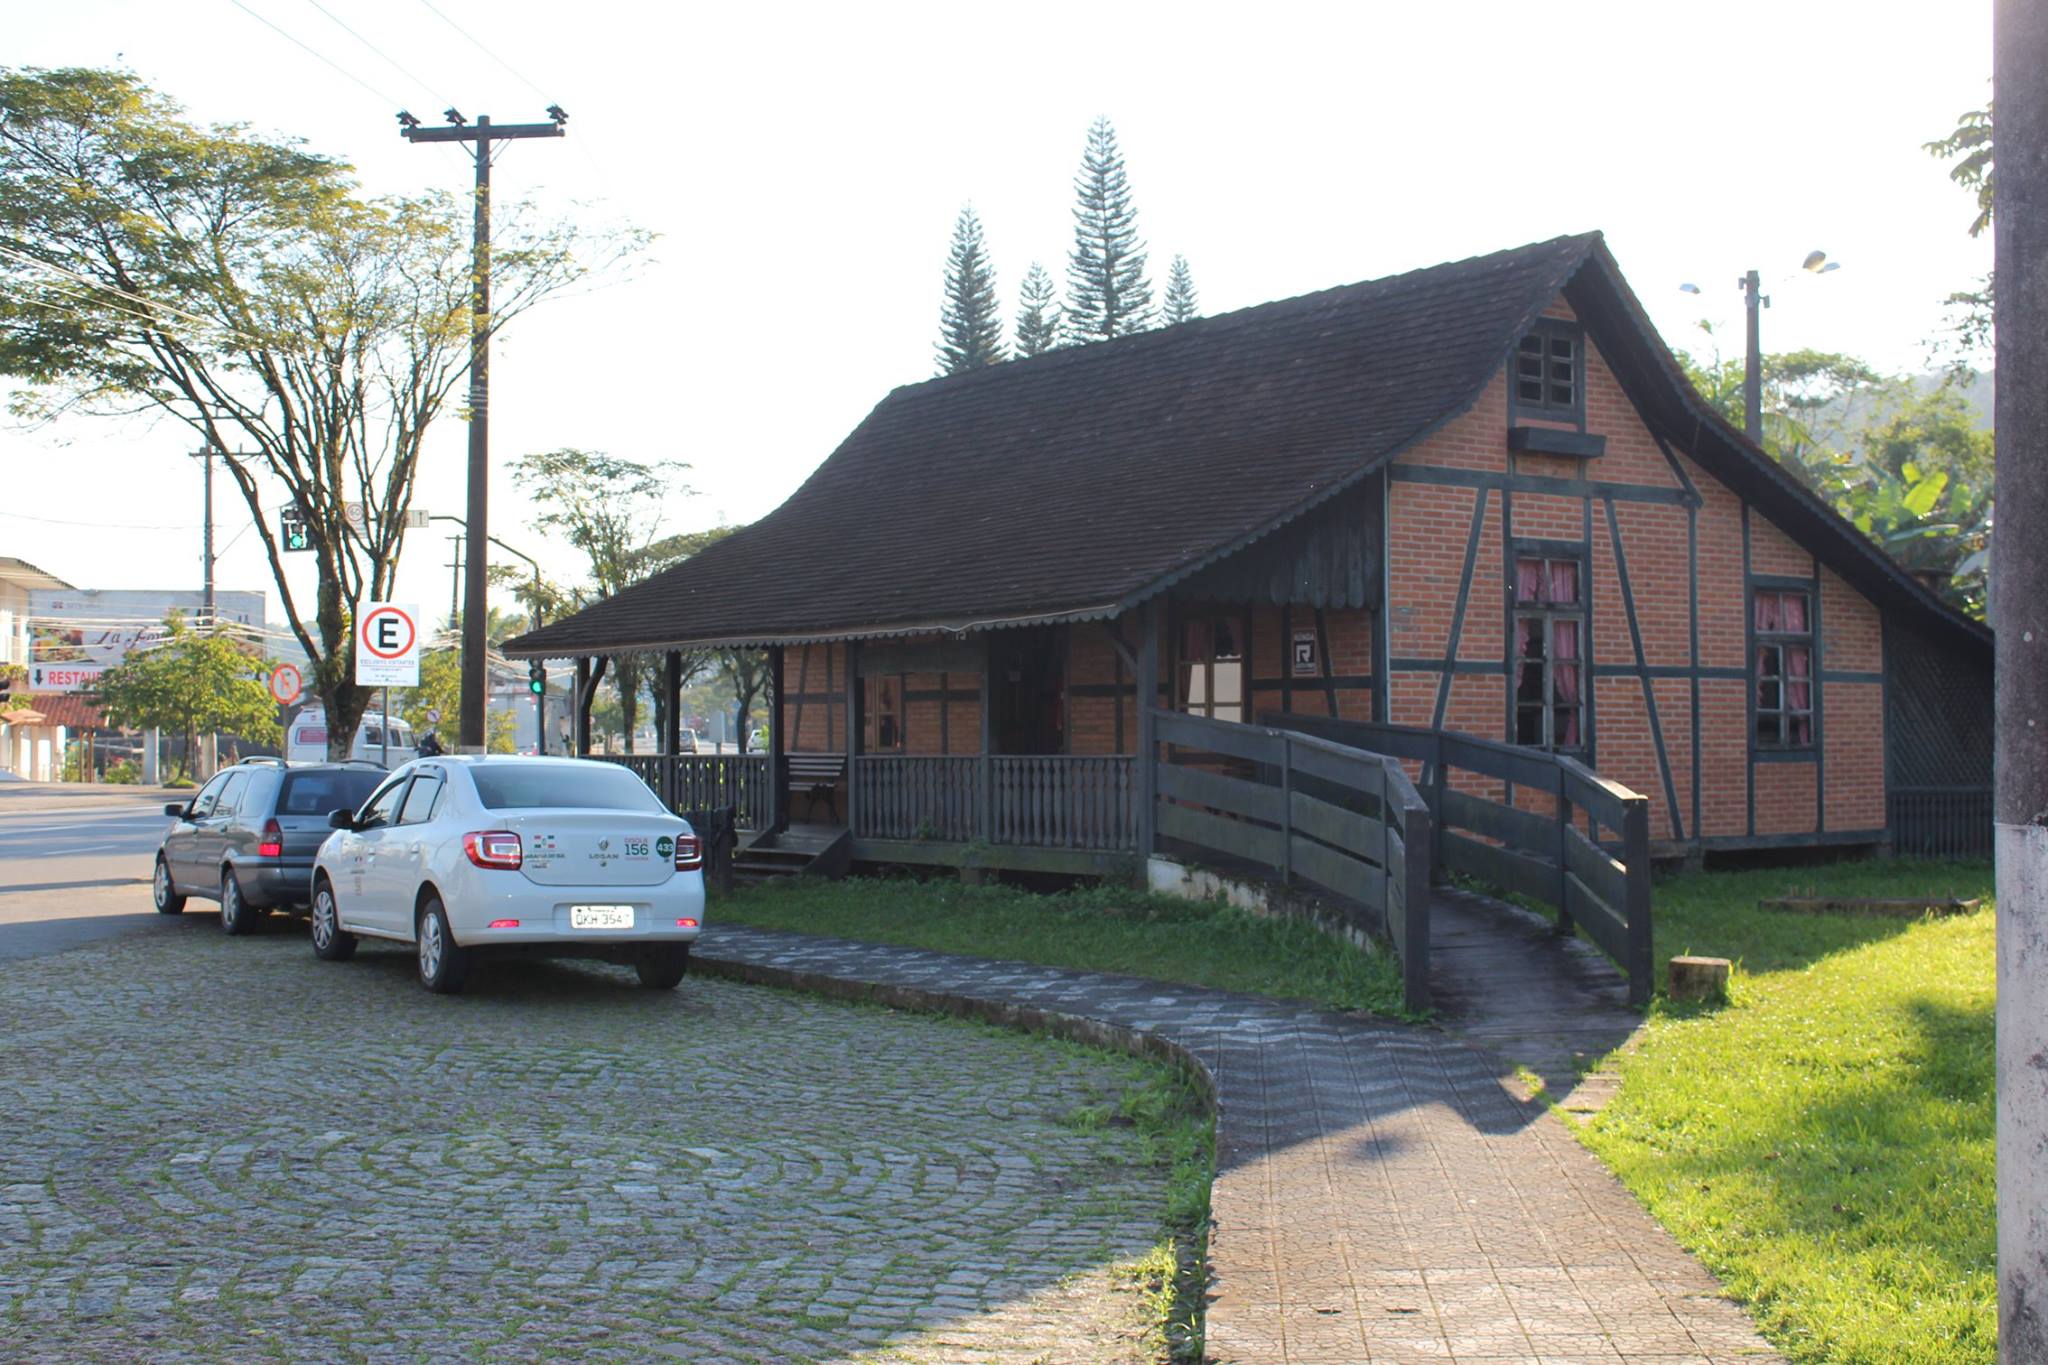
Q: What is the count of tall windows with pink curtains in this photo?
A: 2